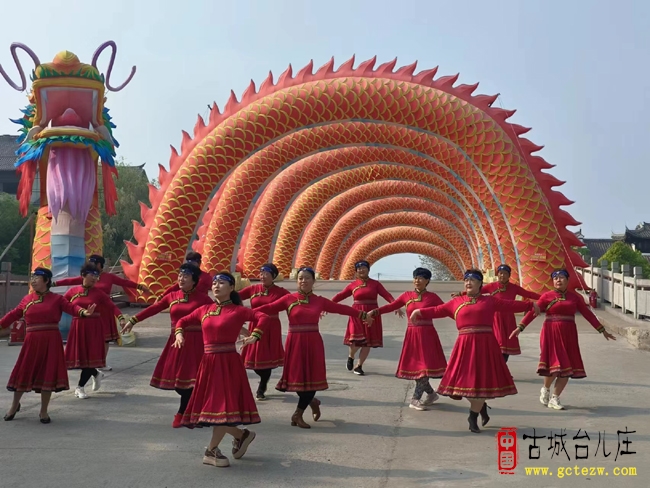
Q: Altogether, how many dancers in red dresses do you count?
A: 13